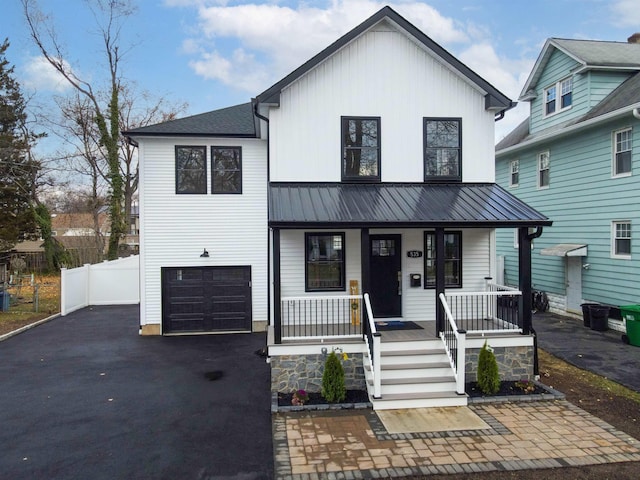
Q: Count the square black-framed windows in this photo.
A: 6